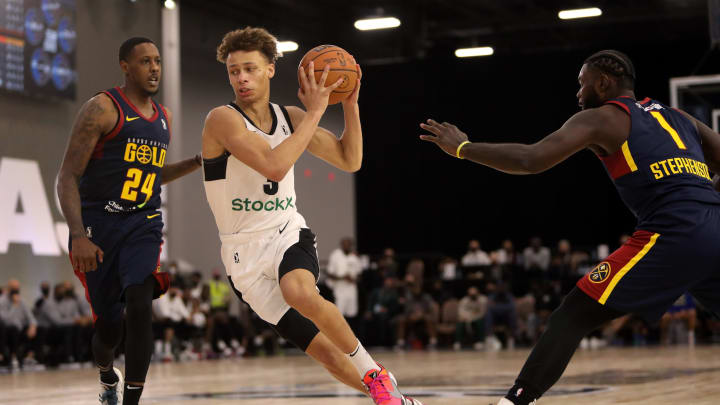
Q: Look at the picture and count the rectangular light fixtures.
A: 4